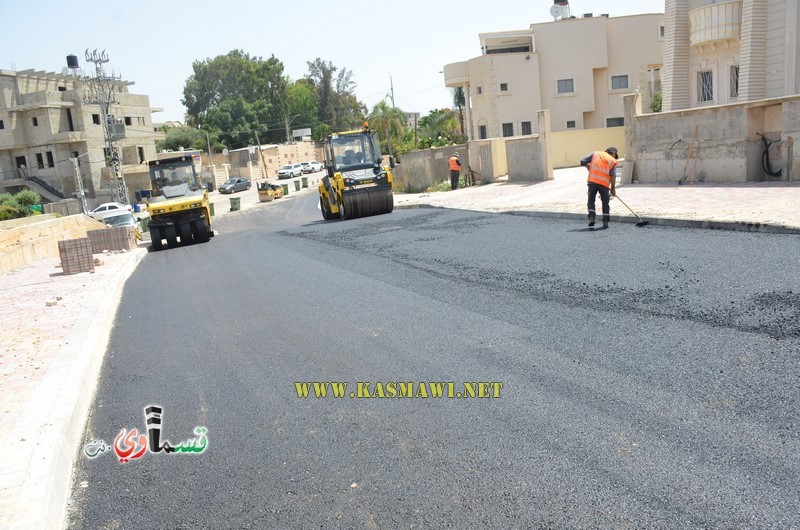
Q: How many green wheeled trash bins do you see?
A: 6